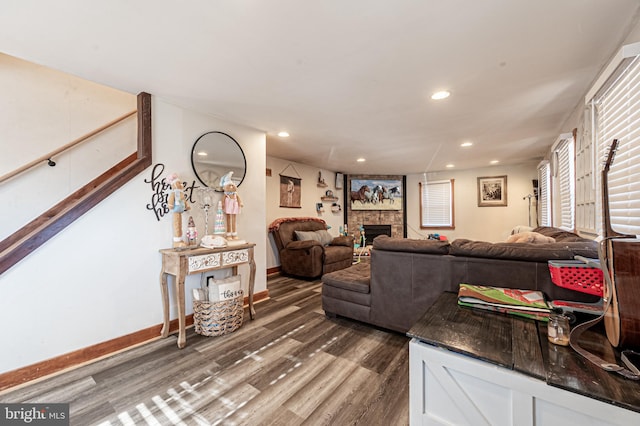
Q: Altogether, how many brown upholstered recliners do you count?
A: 1